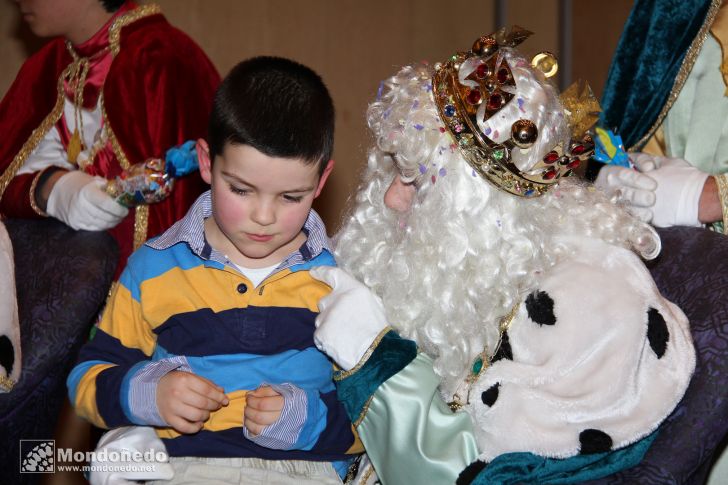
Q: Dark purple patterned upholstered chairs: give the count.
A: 2